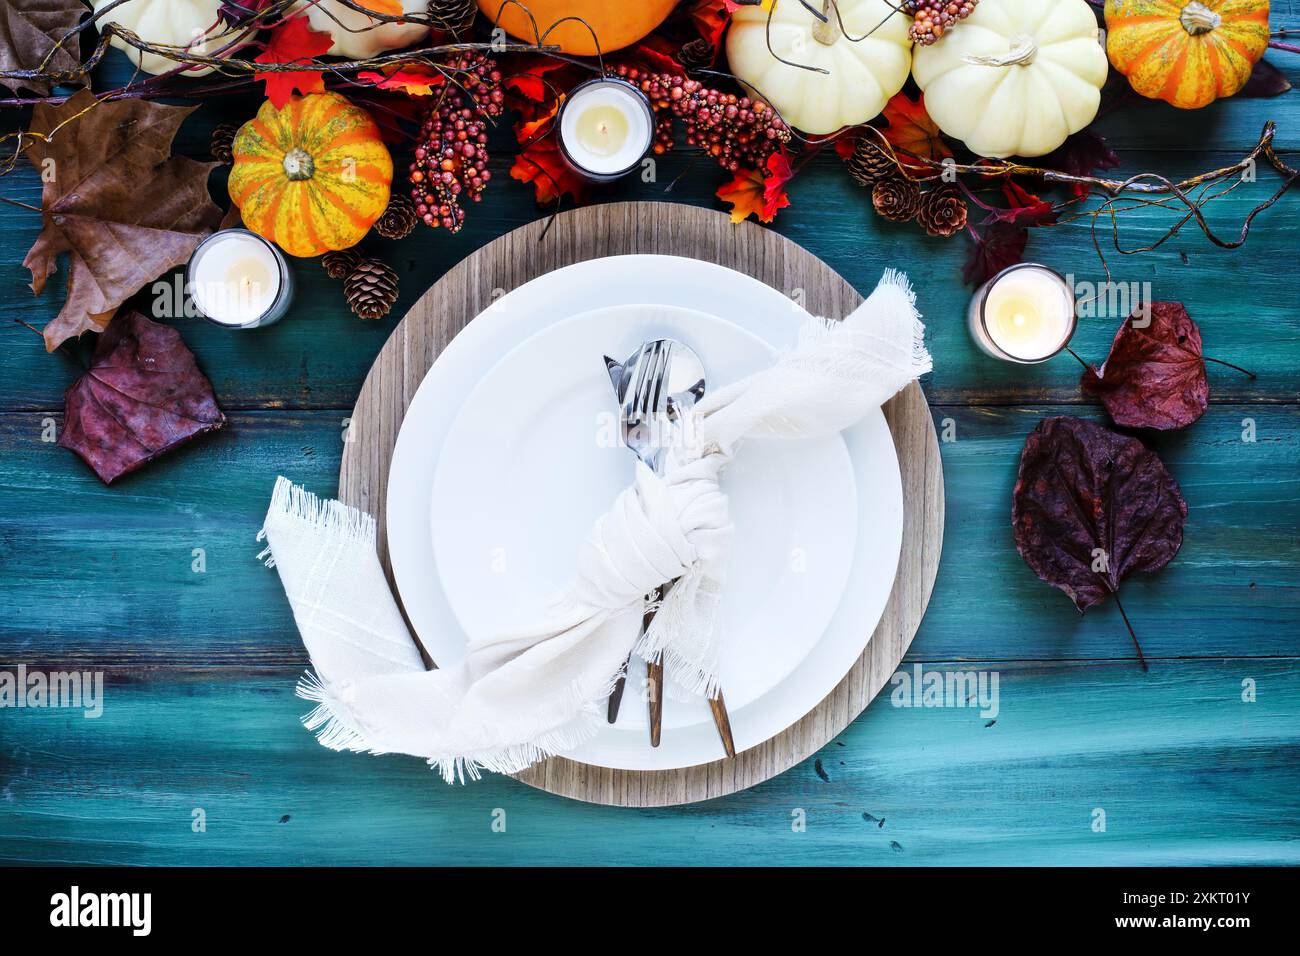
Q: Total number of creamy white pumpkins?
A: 4